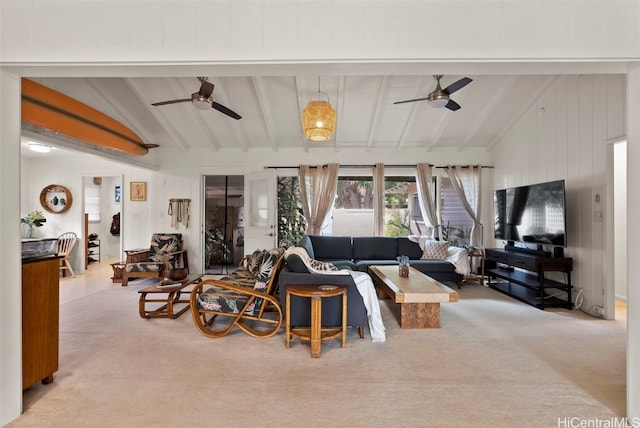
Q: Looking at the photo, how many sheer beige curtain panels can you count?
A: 4